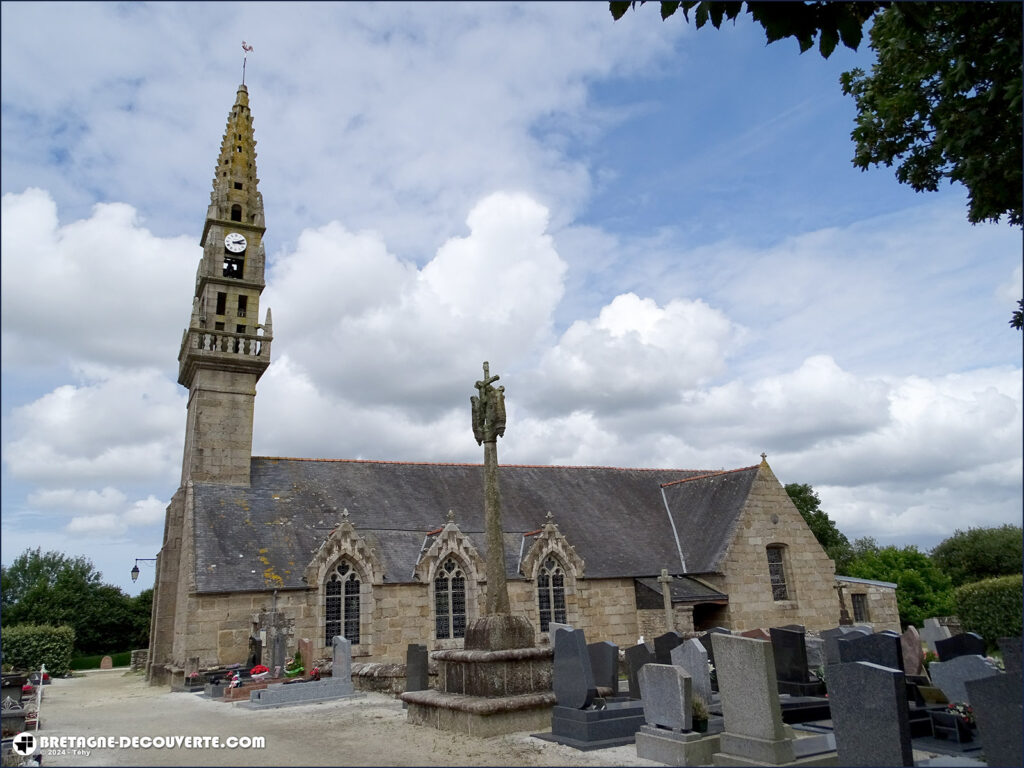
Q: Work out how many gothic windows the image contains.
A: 3